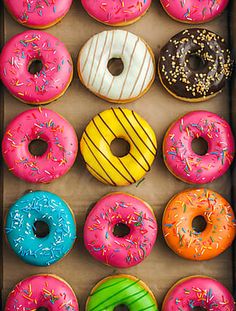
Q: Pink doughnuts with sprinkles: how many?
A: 9